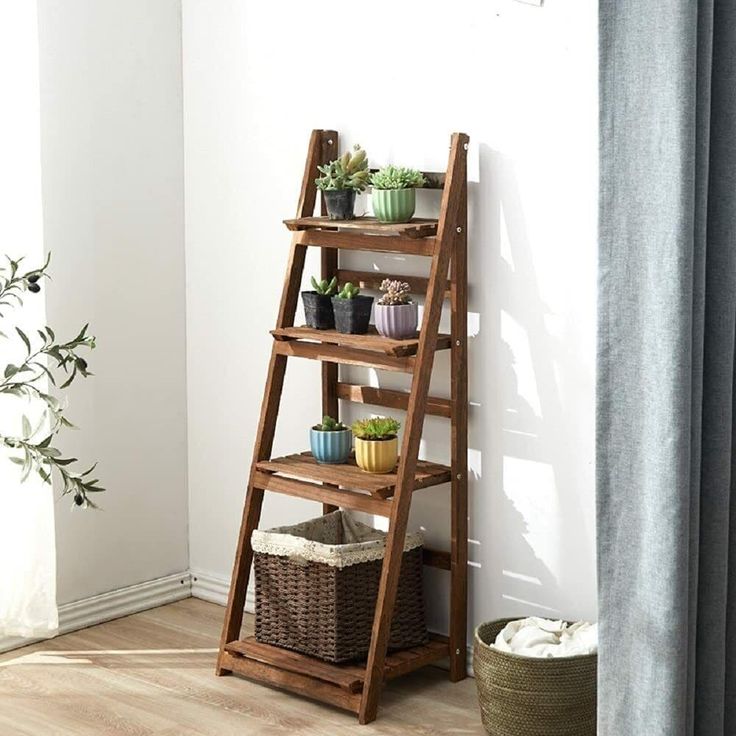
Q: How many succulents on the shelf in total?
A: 7